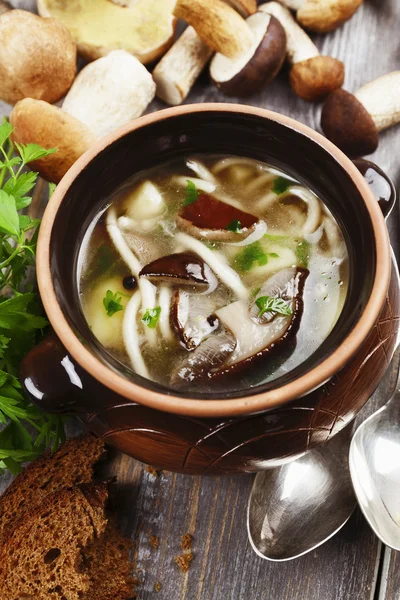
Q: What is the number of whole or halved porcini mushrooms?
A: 8